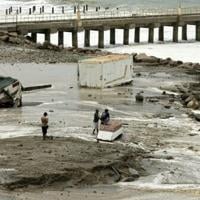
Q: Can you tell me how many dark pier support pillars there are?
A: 14